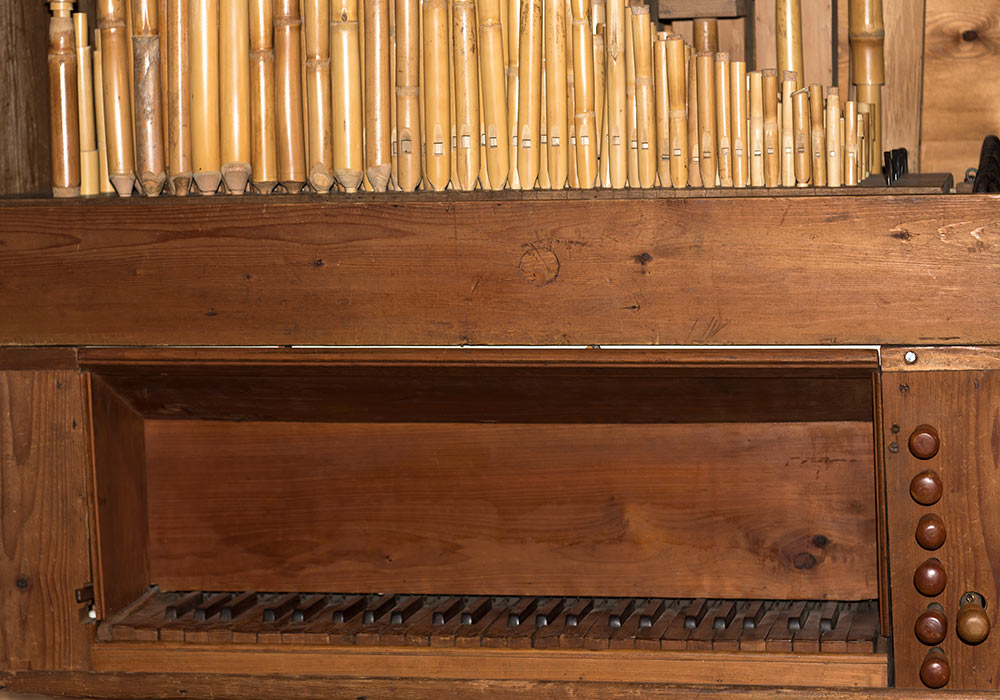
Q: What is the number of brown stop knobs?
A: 7